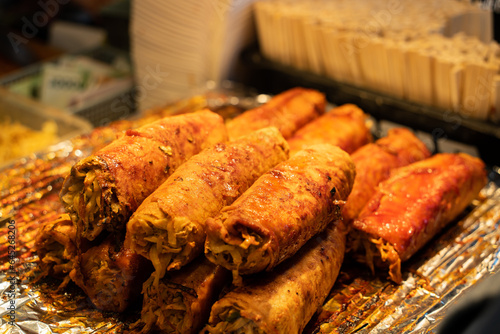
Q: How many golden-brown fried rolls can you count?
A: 11